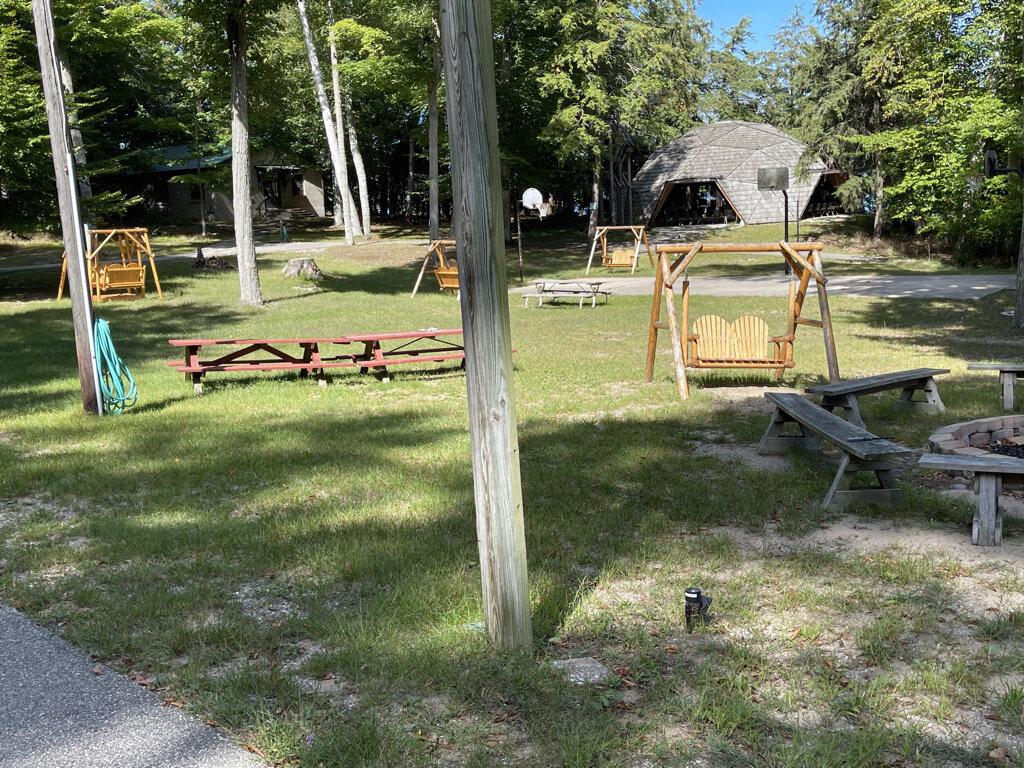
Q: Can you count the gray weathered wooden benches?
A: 4